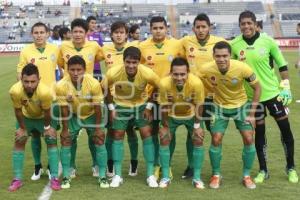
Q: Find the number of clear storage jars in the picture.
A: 0